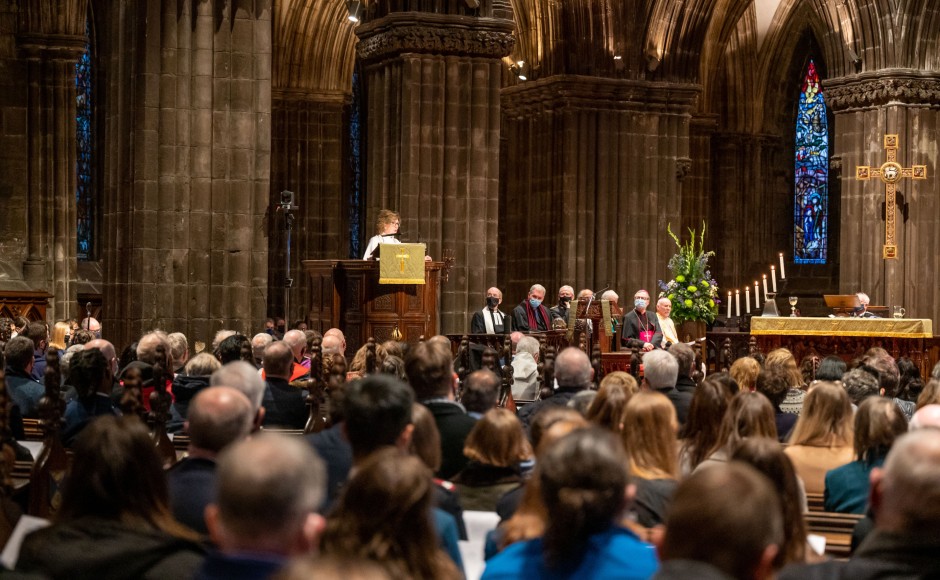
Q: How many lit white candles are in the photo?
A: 7